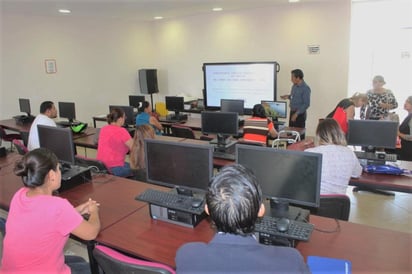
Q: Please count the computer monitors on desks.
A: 12